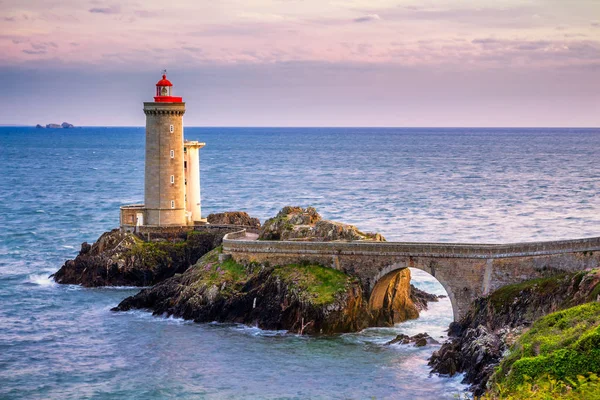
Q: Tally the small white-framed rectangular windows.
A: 4